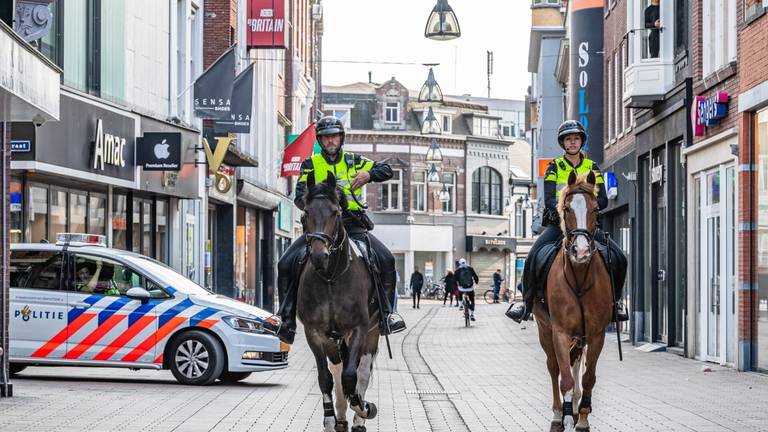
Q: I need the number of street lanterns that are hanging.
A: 6